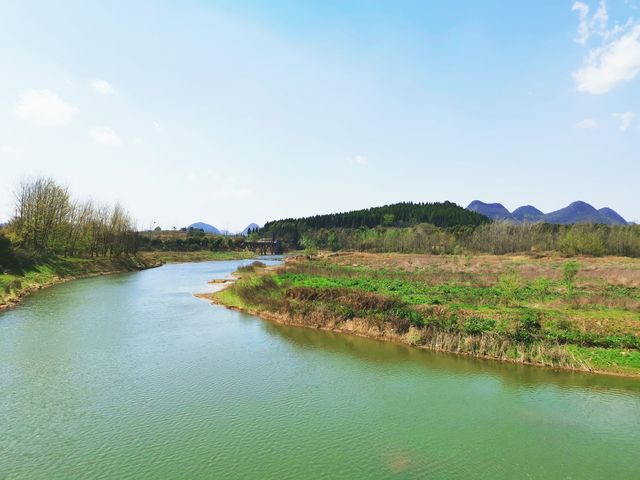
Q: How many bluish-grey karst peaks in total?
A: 6